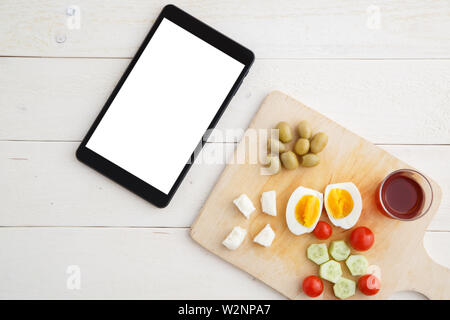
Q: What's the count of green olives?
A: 8